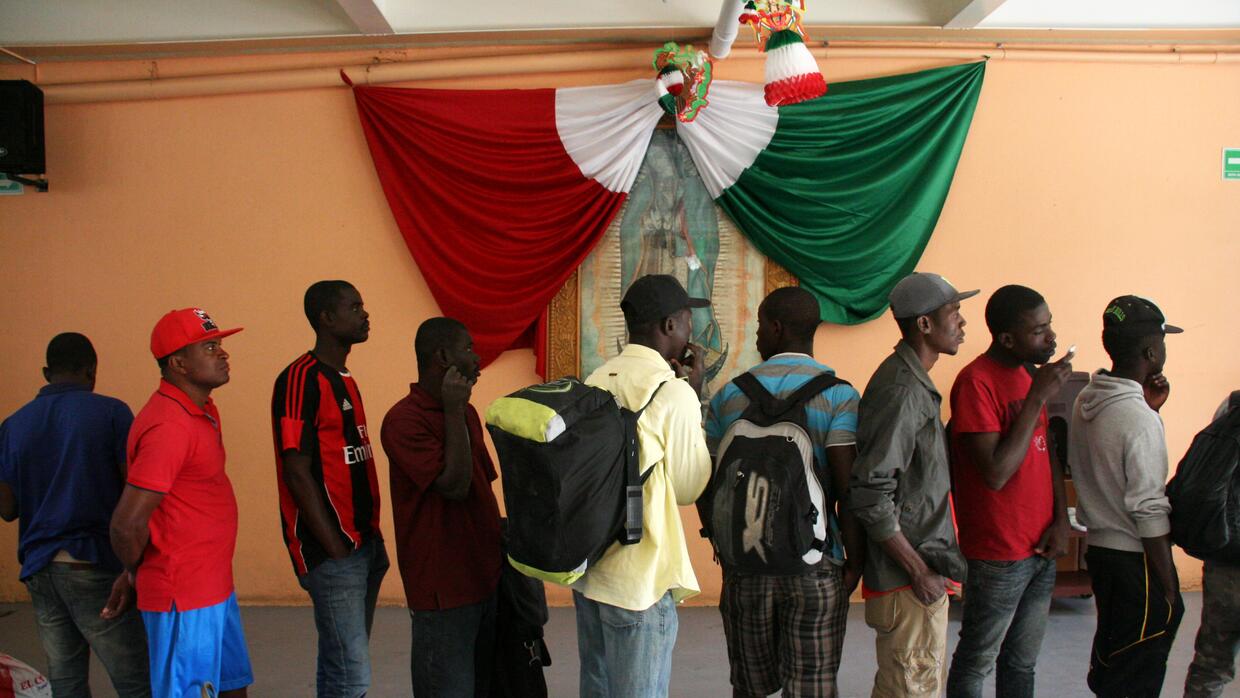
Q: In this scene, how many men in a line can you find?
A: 10